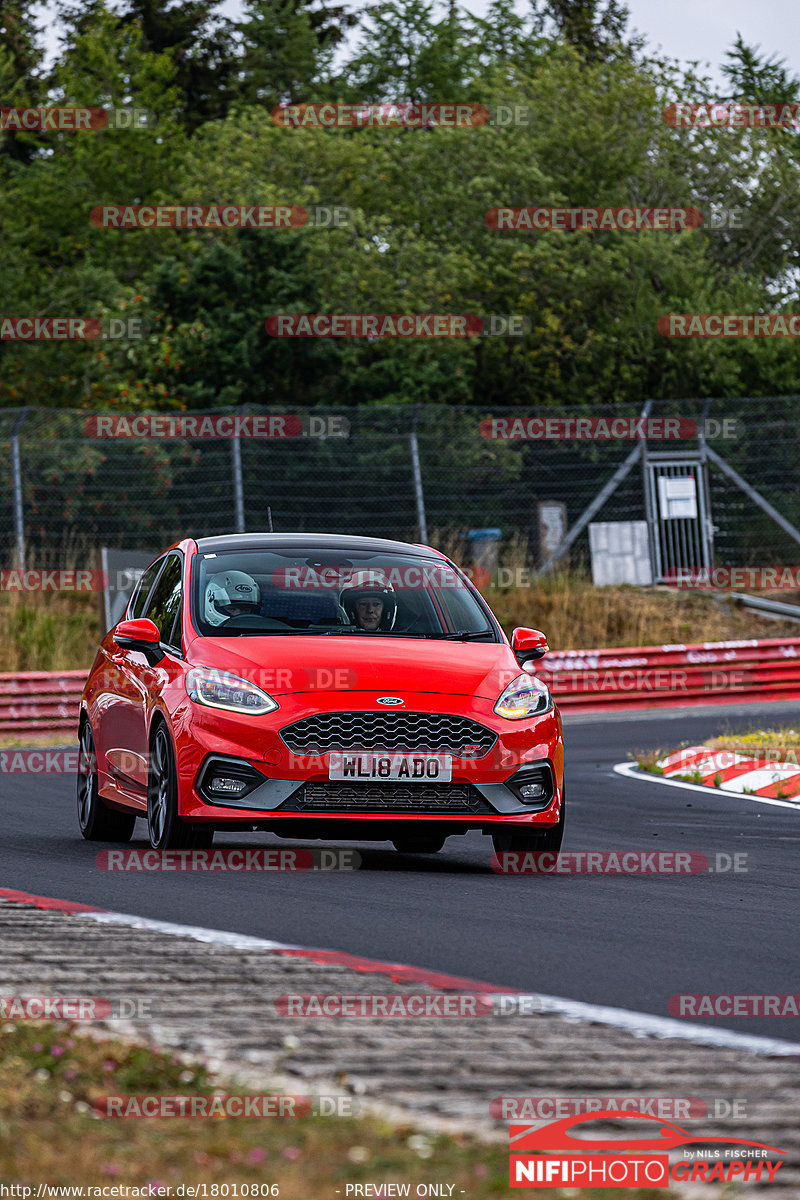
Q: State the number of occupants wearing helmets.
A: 2